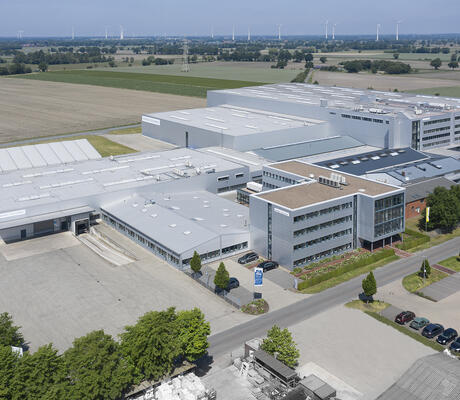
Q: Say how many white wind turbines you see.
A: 12